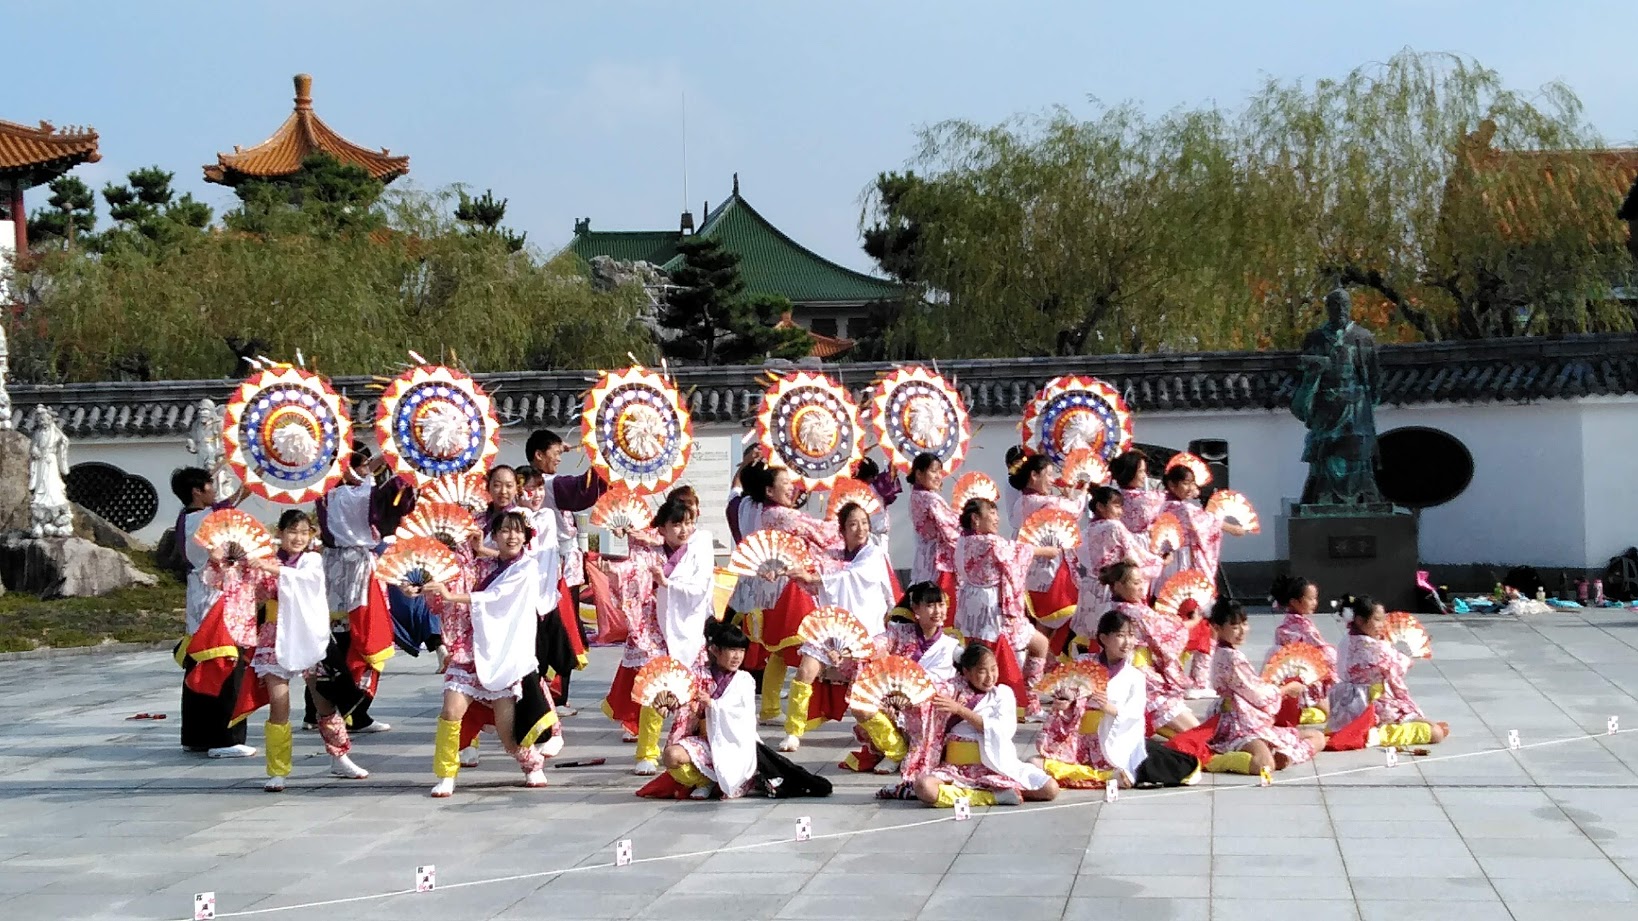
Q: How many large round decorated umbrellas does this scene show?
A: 6